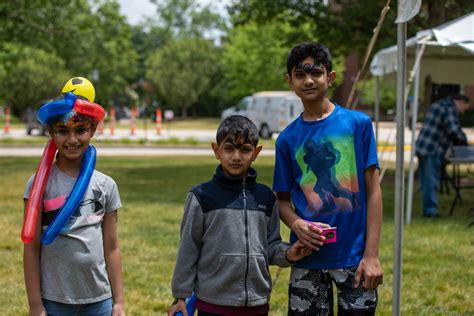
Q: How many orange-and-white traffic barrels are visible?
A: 5